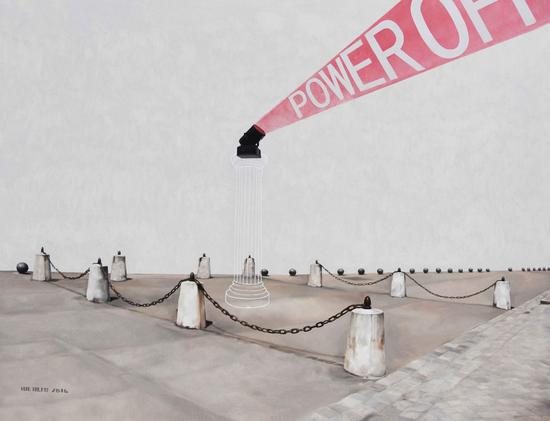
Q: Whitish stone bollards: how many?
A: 10